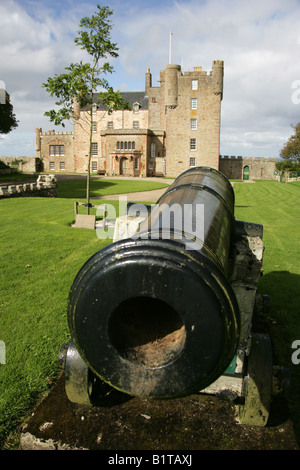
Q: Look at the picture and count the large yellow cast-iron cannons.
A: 0